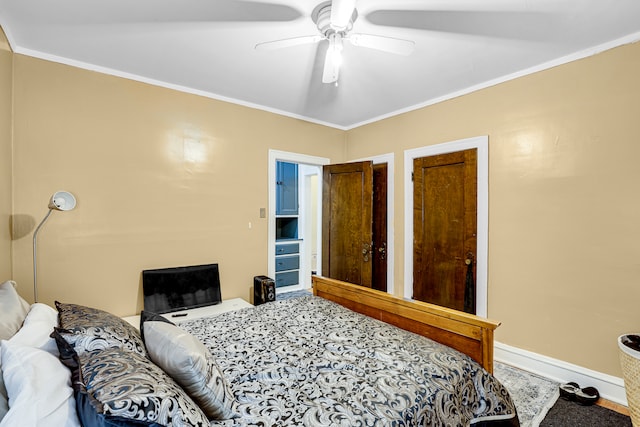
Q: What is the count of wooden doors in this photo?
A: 3